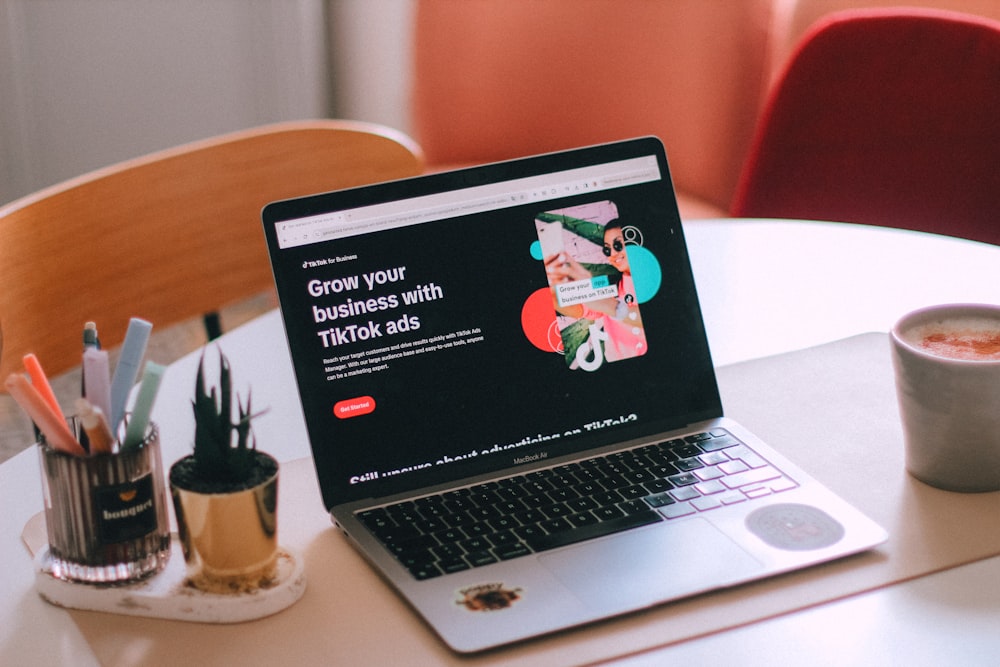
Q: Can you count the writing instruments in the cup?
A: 7